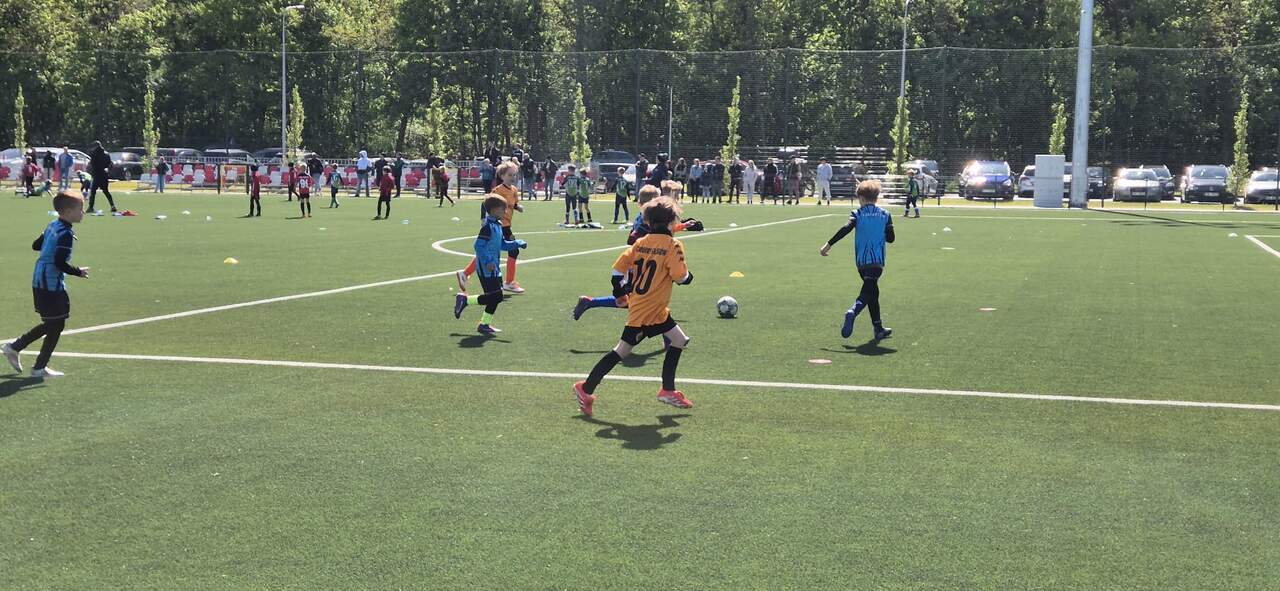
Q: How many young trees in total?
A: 9